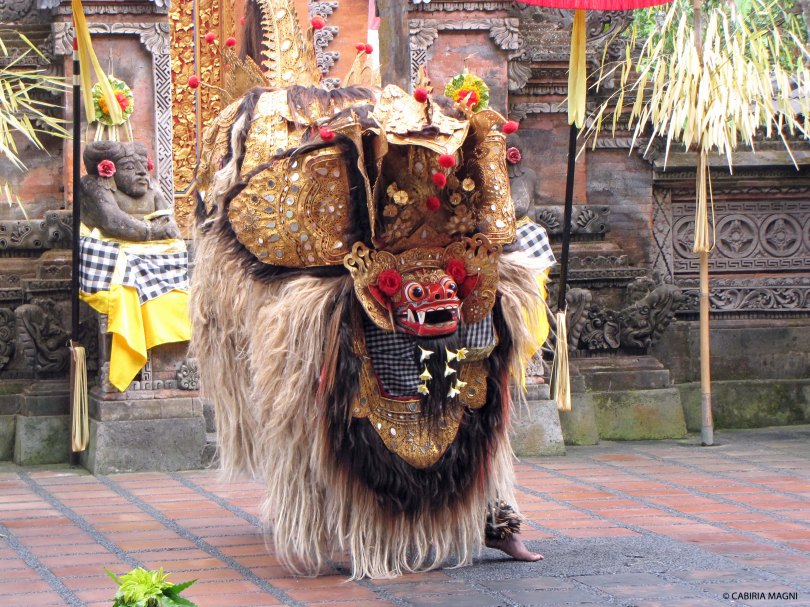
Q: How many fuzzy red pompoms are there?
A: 13